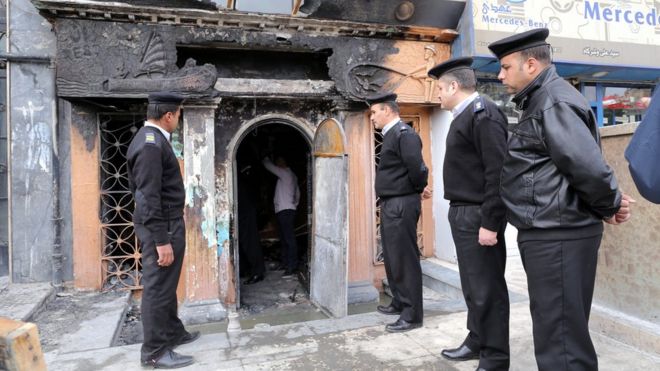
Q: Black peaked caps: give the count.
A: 4